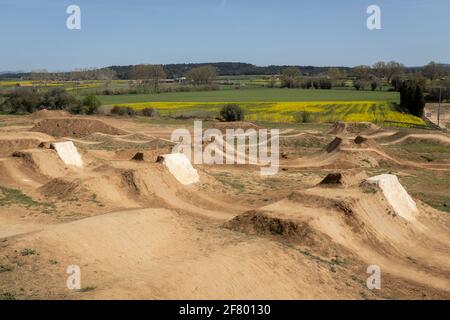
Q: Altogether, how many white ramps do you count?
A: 3